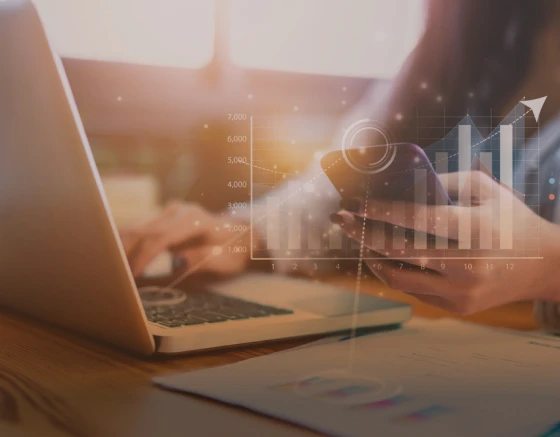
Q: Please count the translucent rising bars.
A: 12